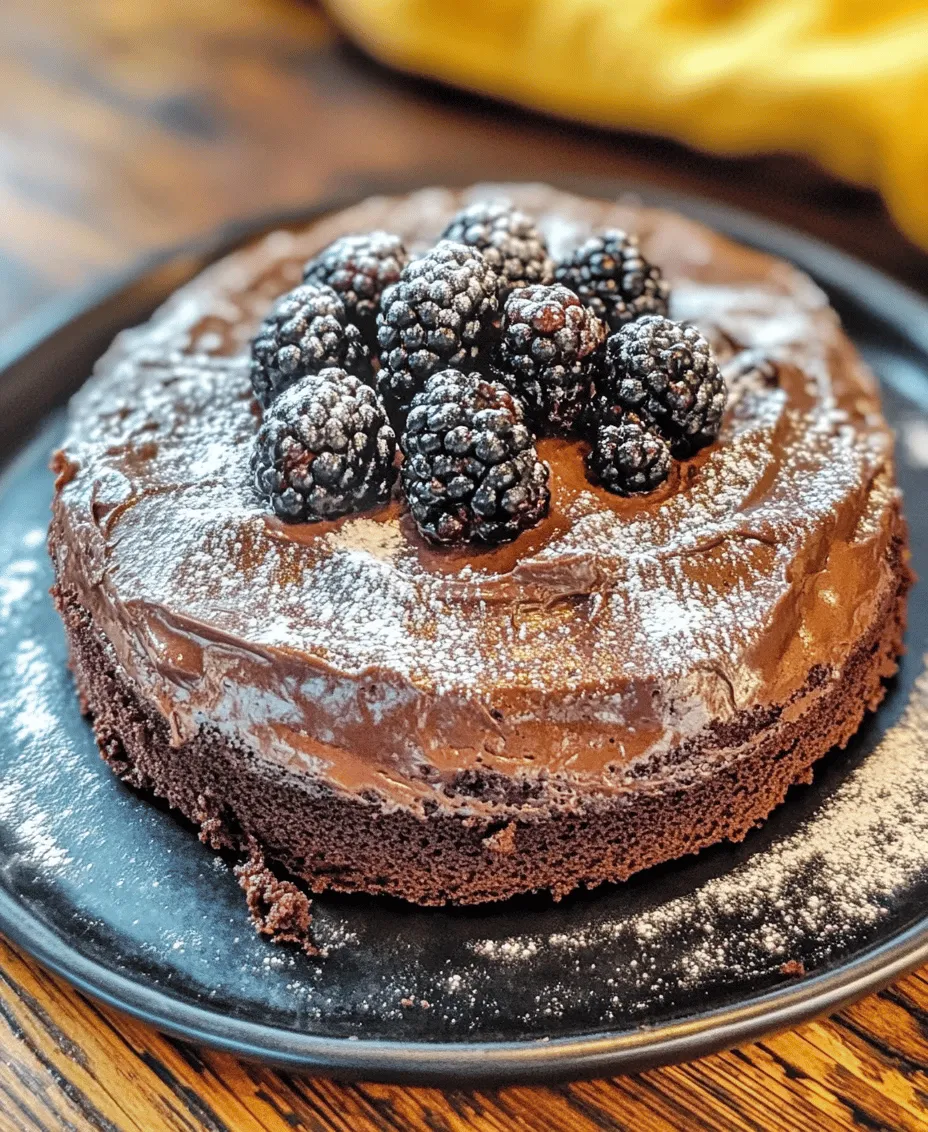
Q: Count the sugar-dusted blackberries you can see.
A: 10